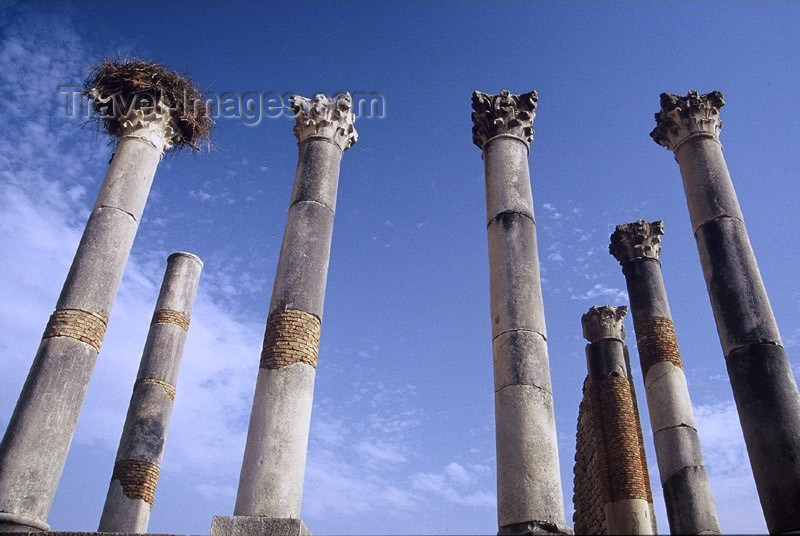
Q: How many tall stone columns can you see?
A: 7